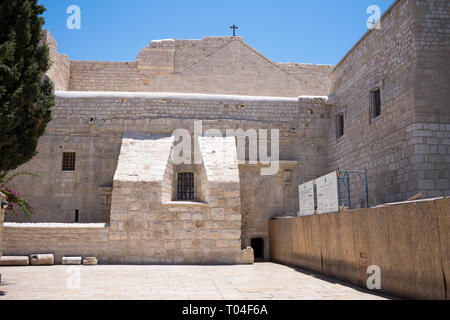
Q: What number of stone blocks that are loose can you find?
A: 4